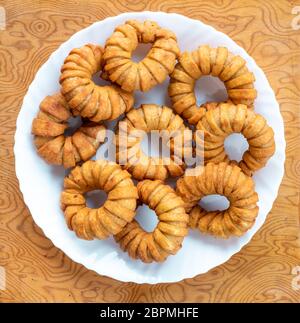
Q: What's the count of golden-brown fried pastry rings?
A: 9